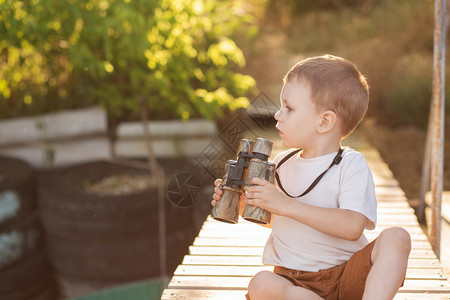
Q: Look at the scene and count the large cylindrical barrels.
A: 2